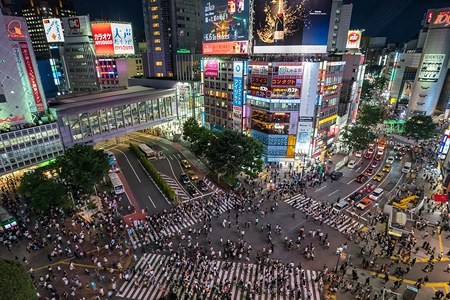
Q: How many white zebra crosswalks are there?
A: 3